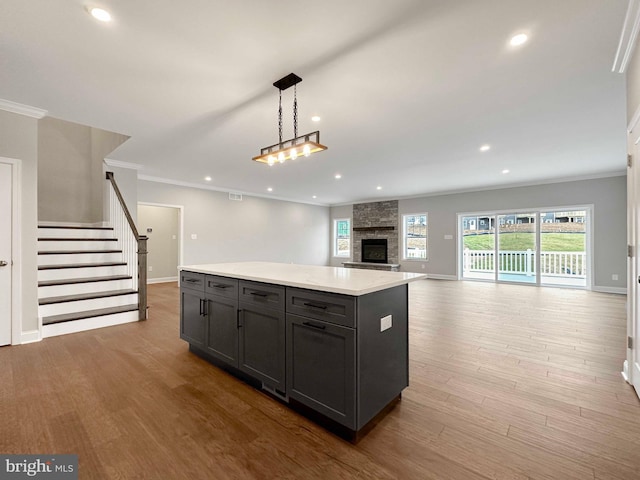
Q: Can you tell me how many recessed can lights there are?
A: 10